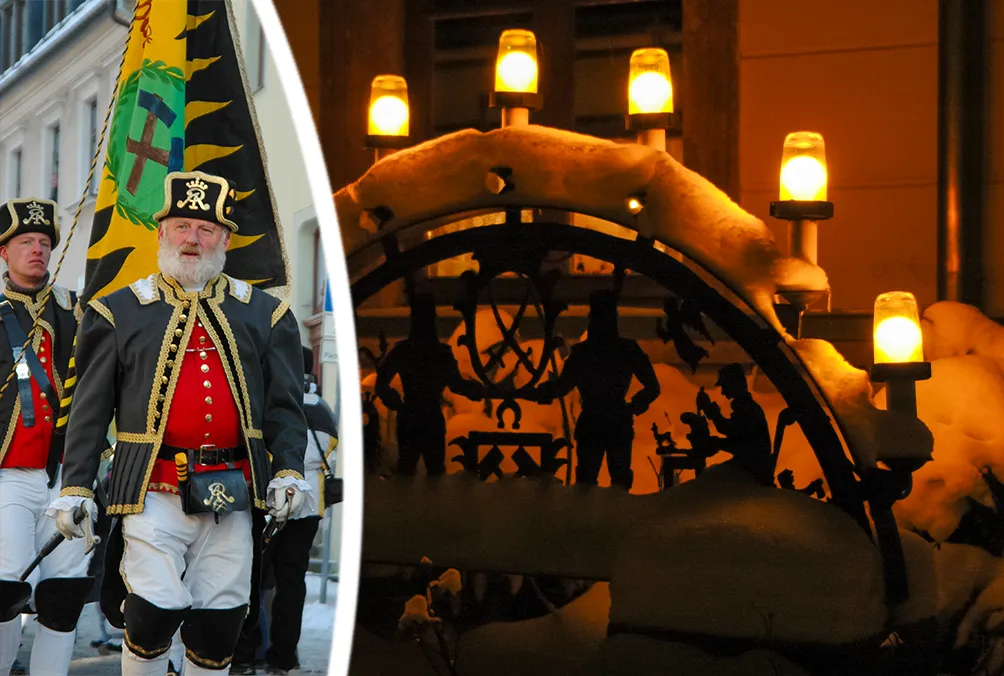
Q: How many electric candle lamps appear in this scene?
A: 5